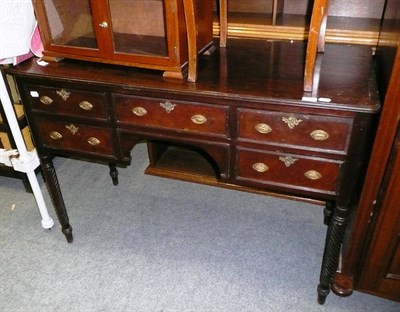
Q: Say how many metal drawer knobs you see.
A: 10